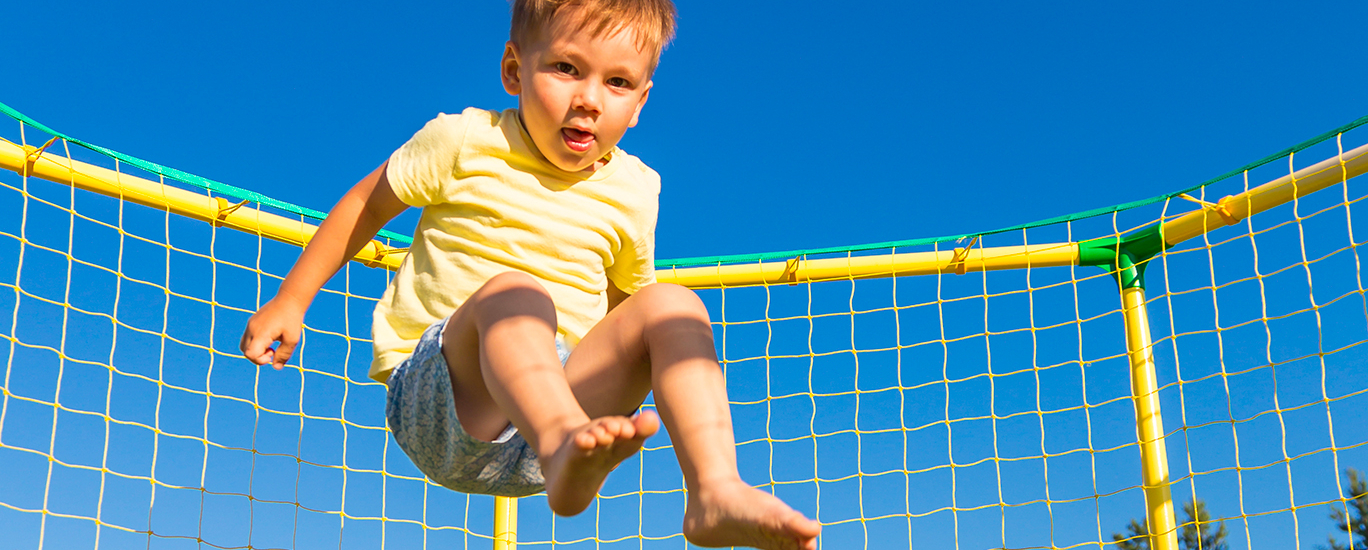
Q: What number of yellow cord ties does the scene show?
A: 6